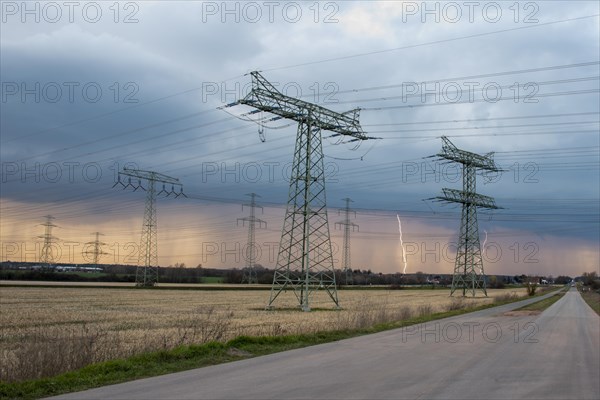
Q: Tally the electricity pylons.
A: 7